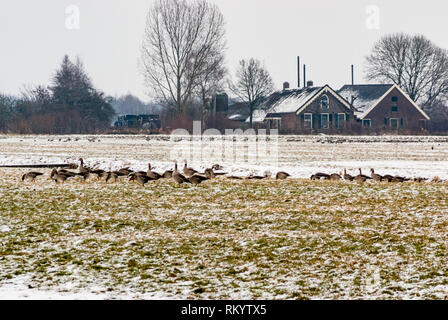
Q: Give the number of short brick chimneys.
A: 2